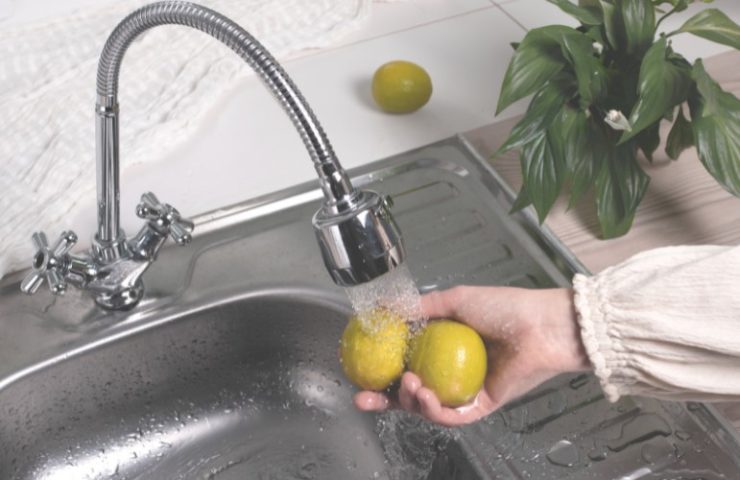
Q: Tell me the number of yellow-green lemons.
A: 3